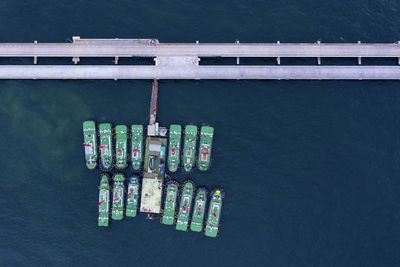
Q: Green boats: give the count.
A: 14